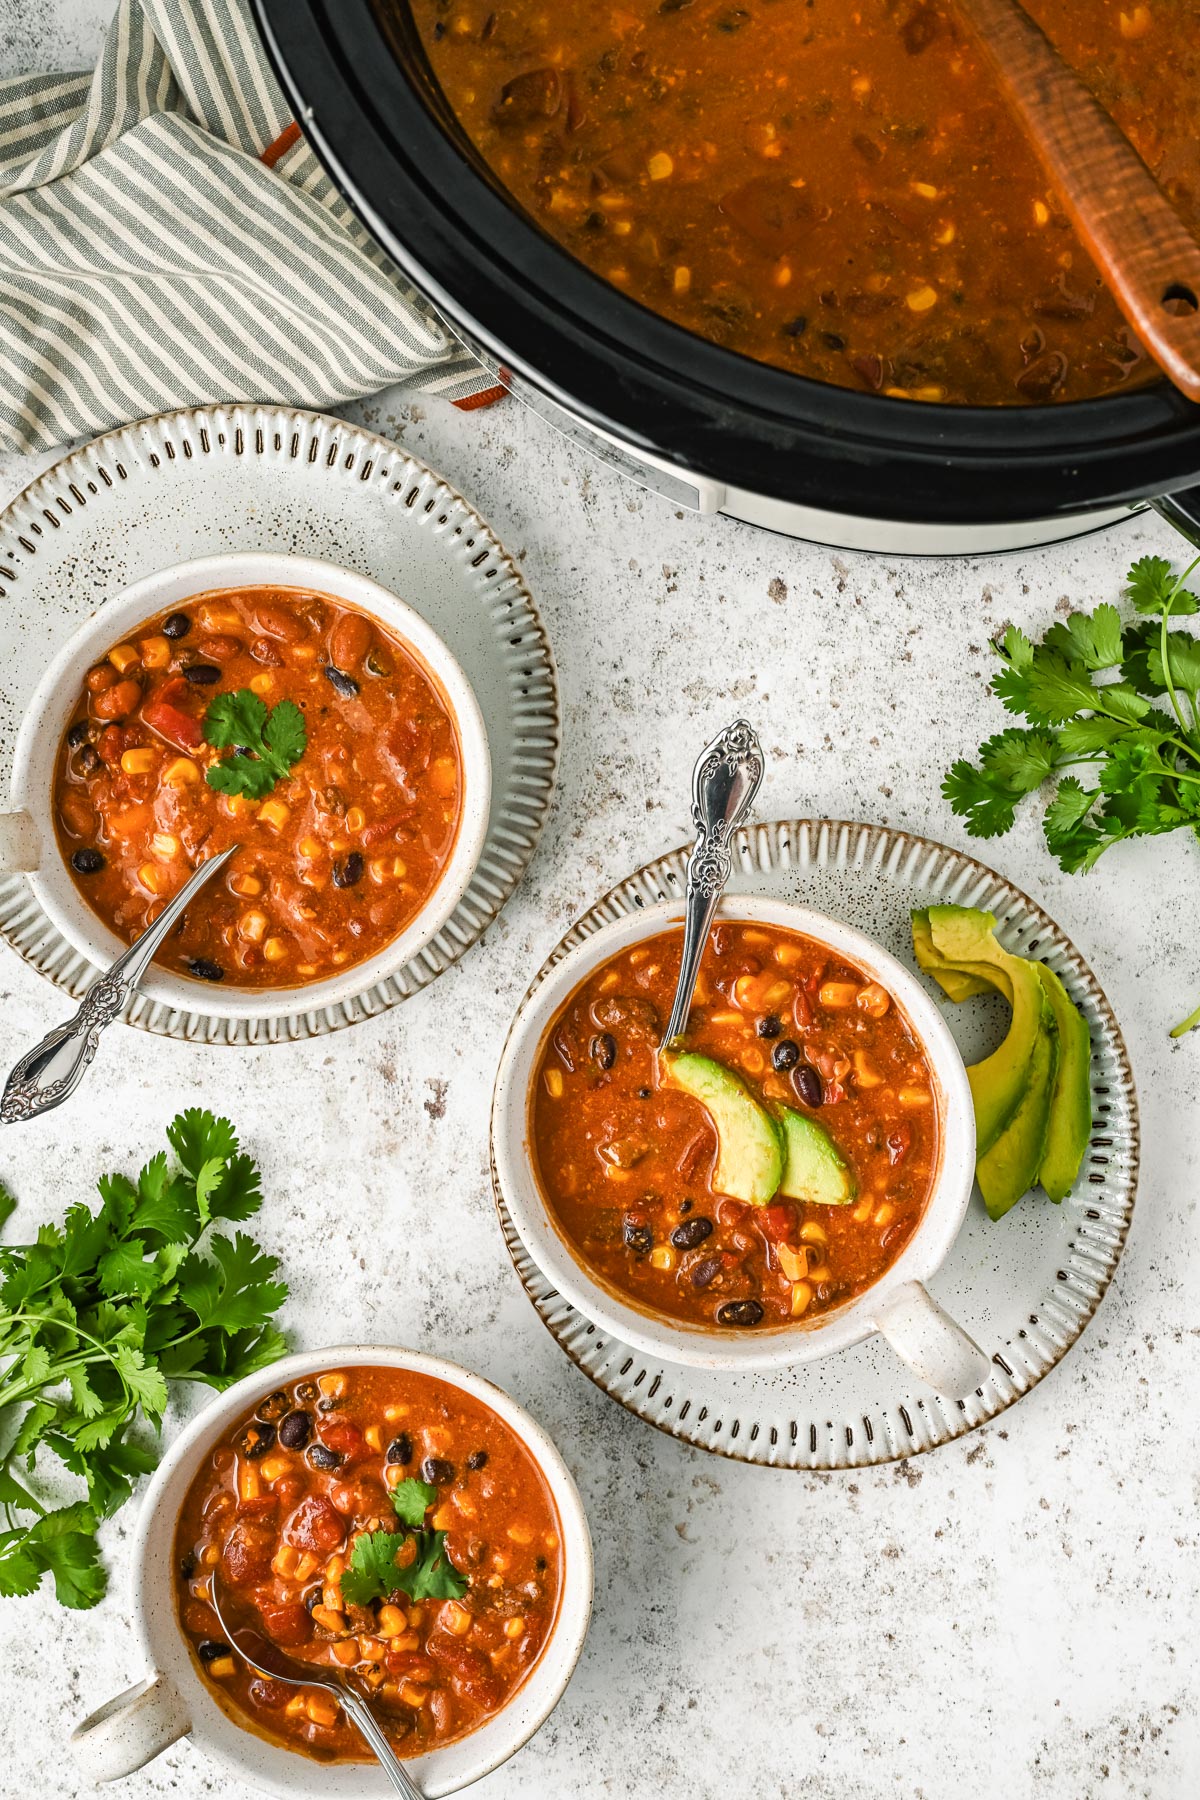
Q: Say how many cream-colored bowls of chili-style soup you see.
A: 3